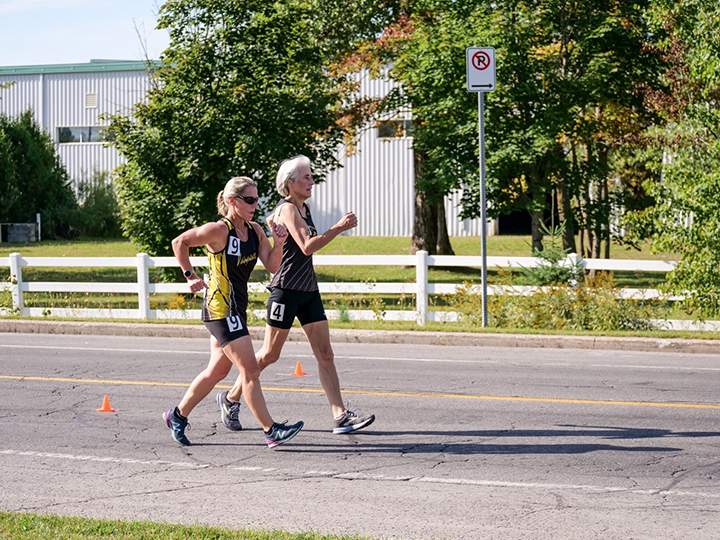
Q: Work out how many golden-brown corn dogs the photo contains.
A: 0